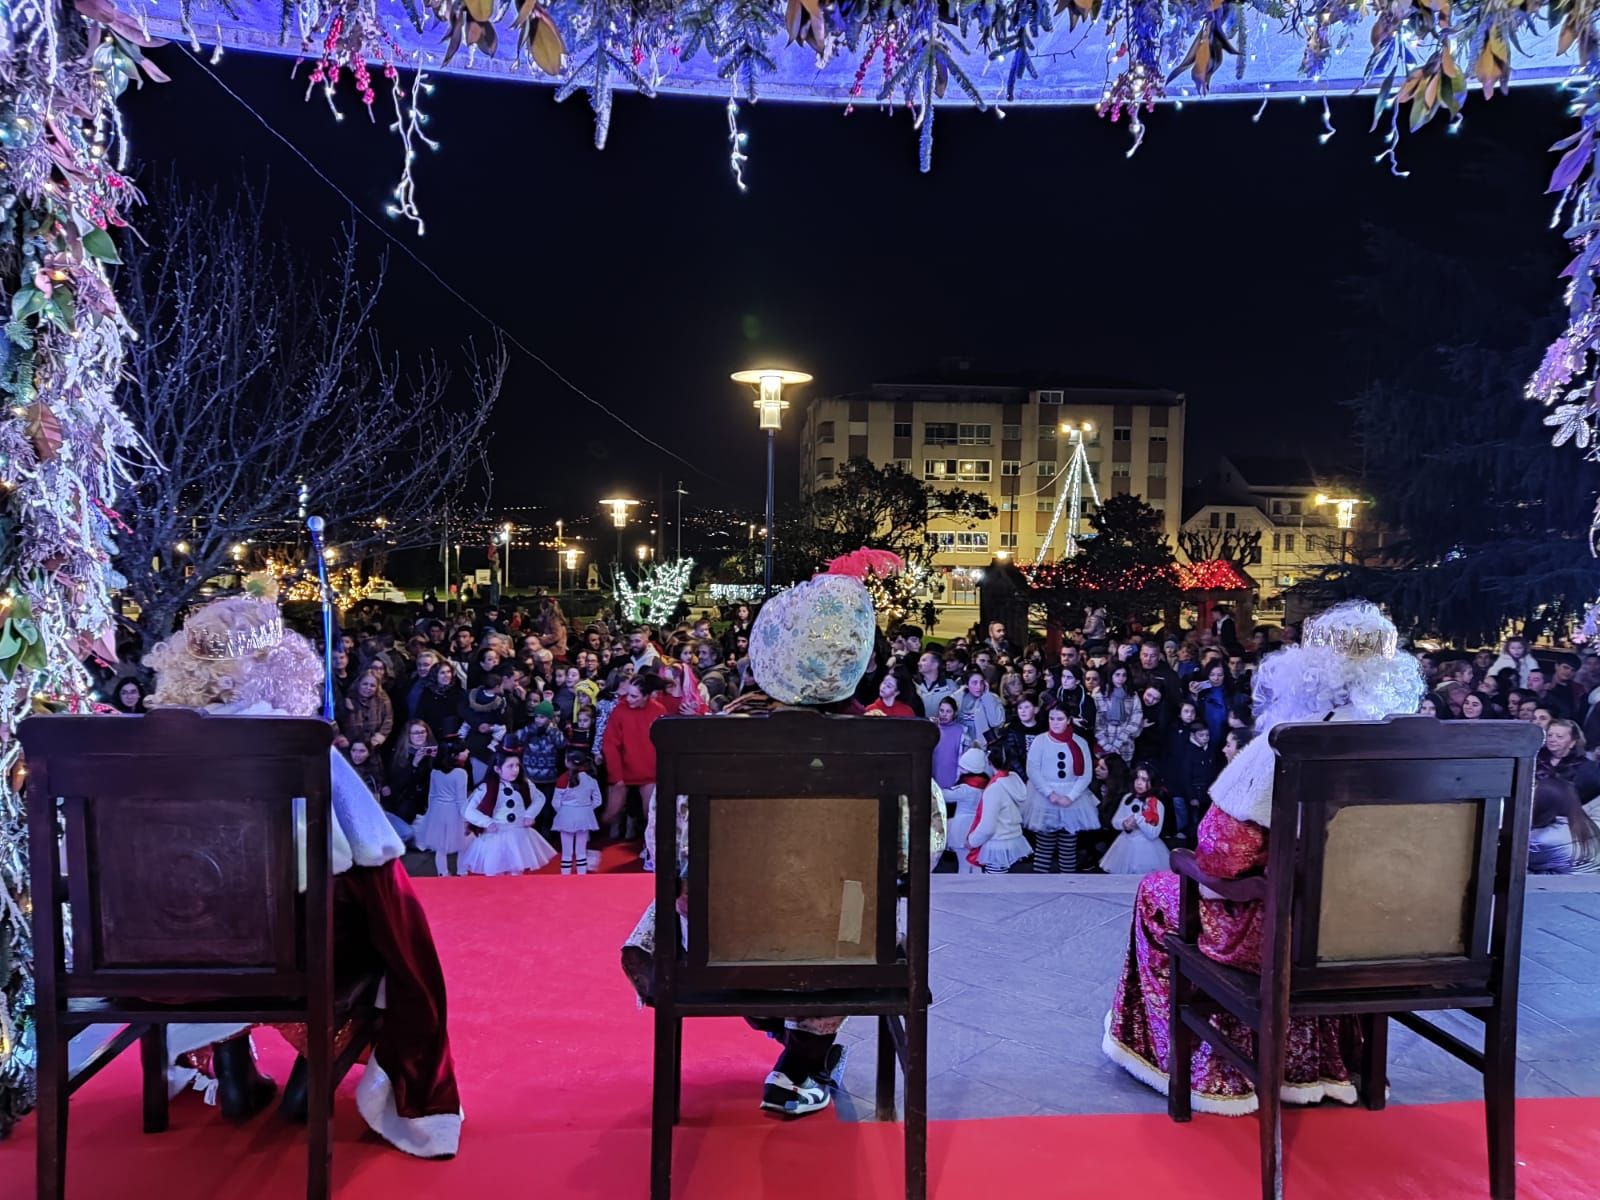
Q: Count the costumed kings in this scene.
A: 3